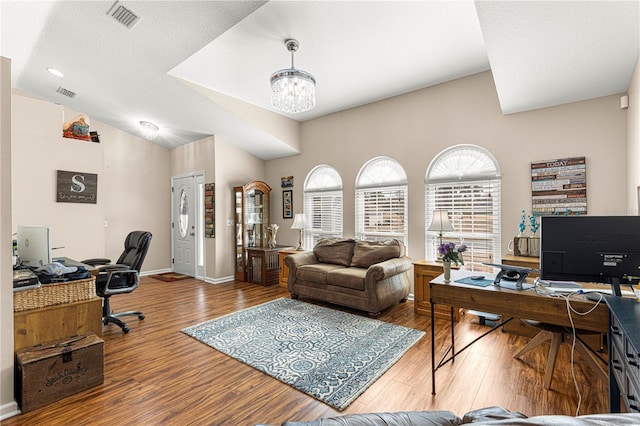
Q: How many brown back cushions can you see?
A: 2